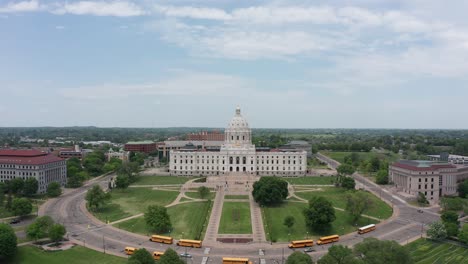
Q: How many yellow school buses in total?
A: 8